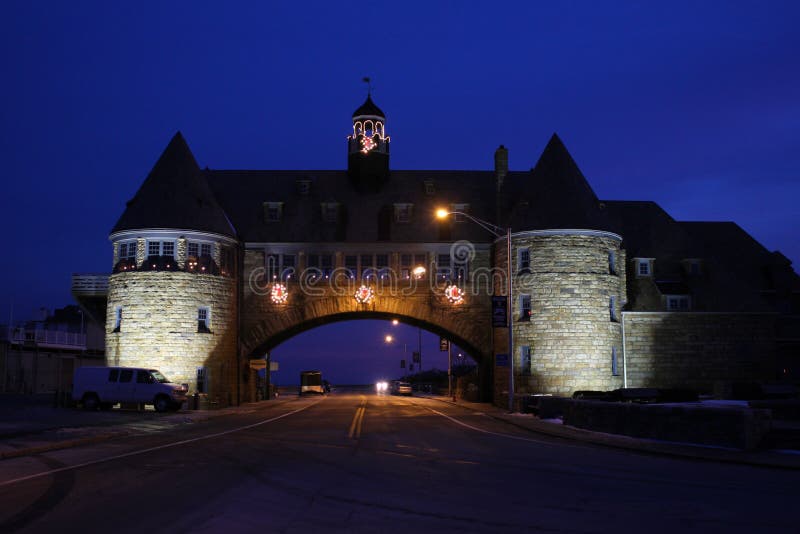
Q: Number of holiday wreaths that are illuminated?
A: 4